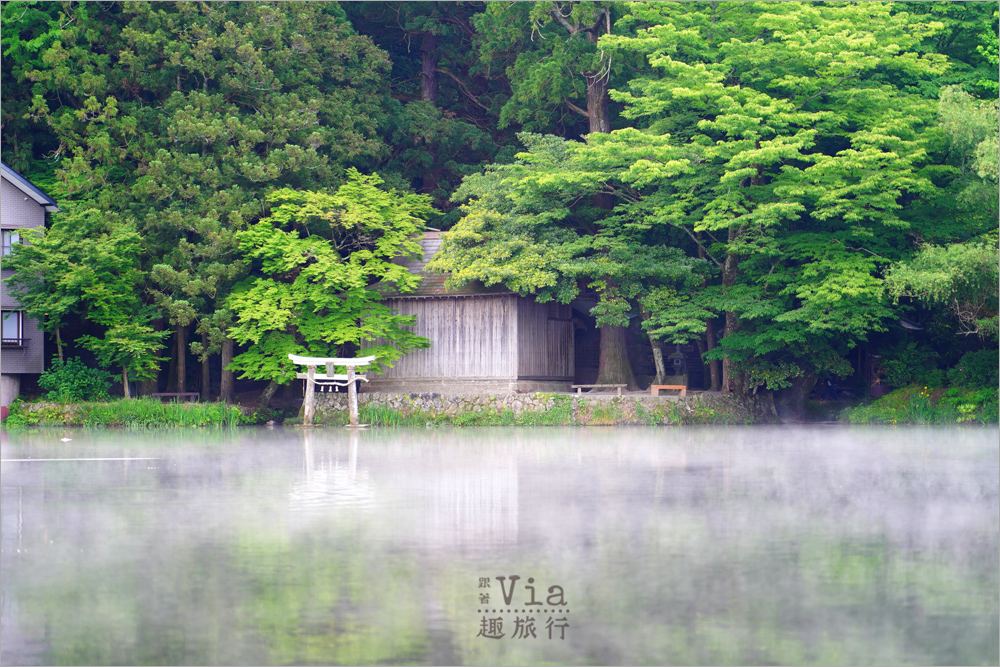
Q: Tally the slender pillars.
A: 2